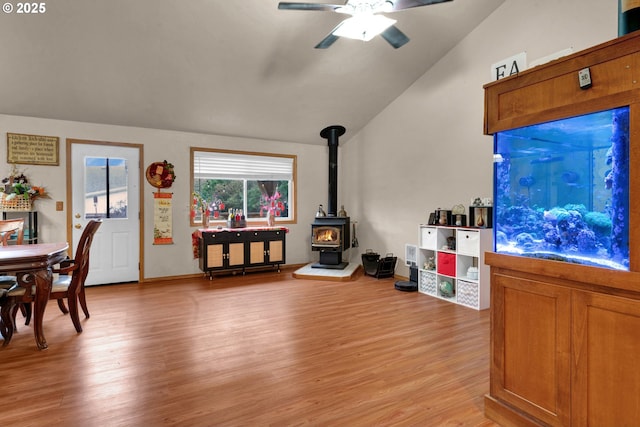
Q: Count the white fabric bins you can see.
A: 2